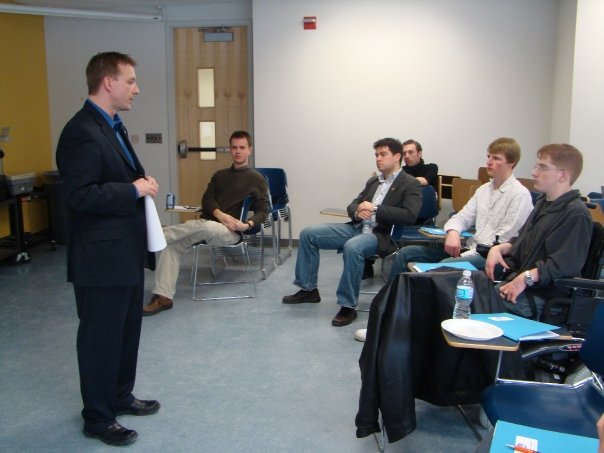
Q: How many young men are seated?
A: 5